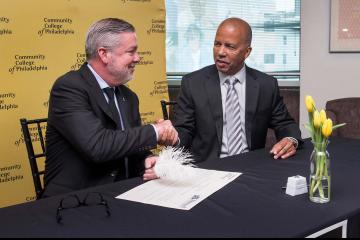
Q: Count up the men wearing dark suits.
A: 2